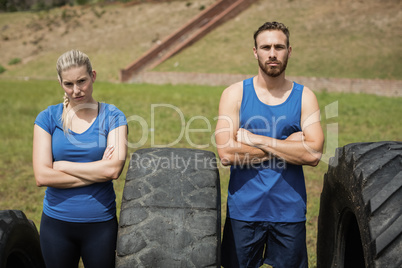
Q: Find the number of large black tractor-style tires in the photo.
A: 3